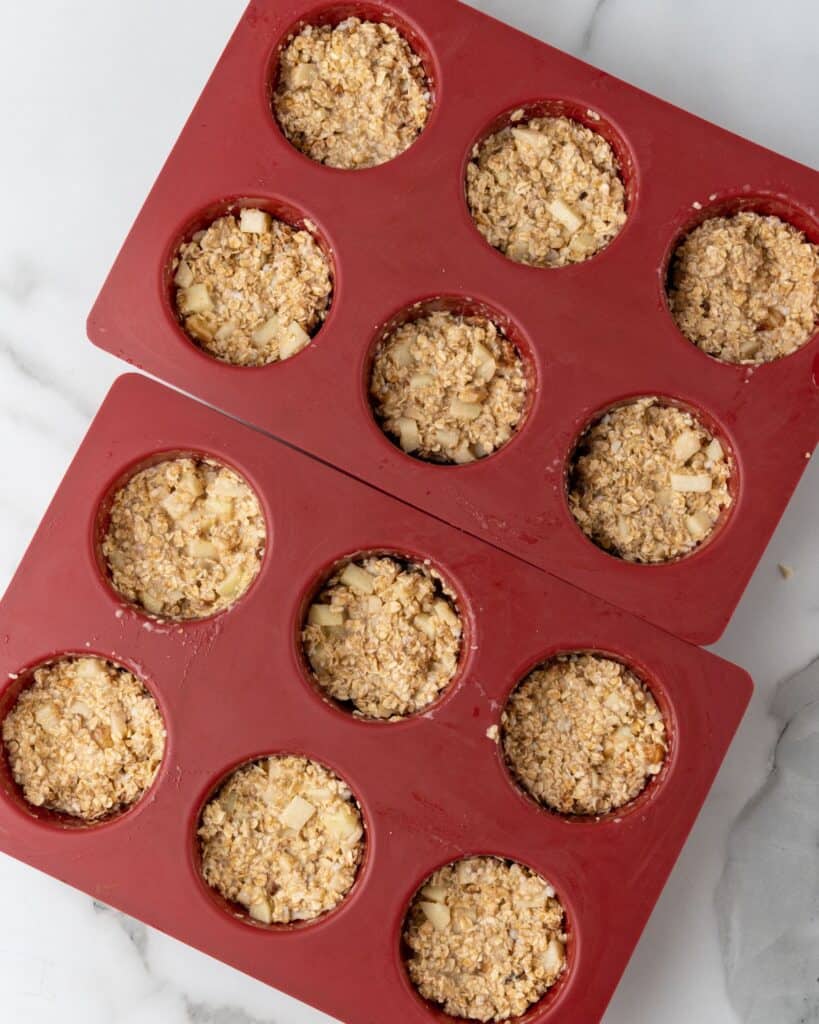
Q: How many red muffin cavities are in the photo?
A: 12